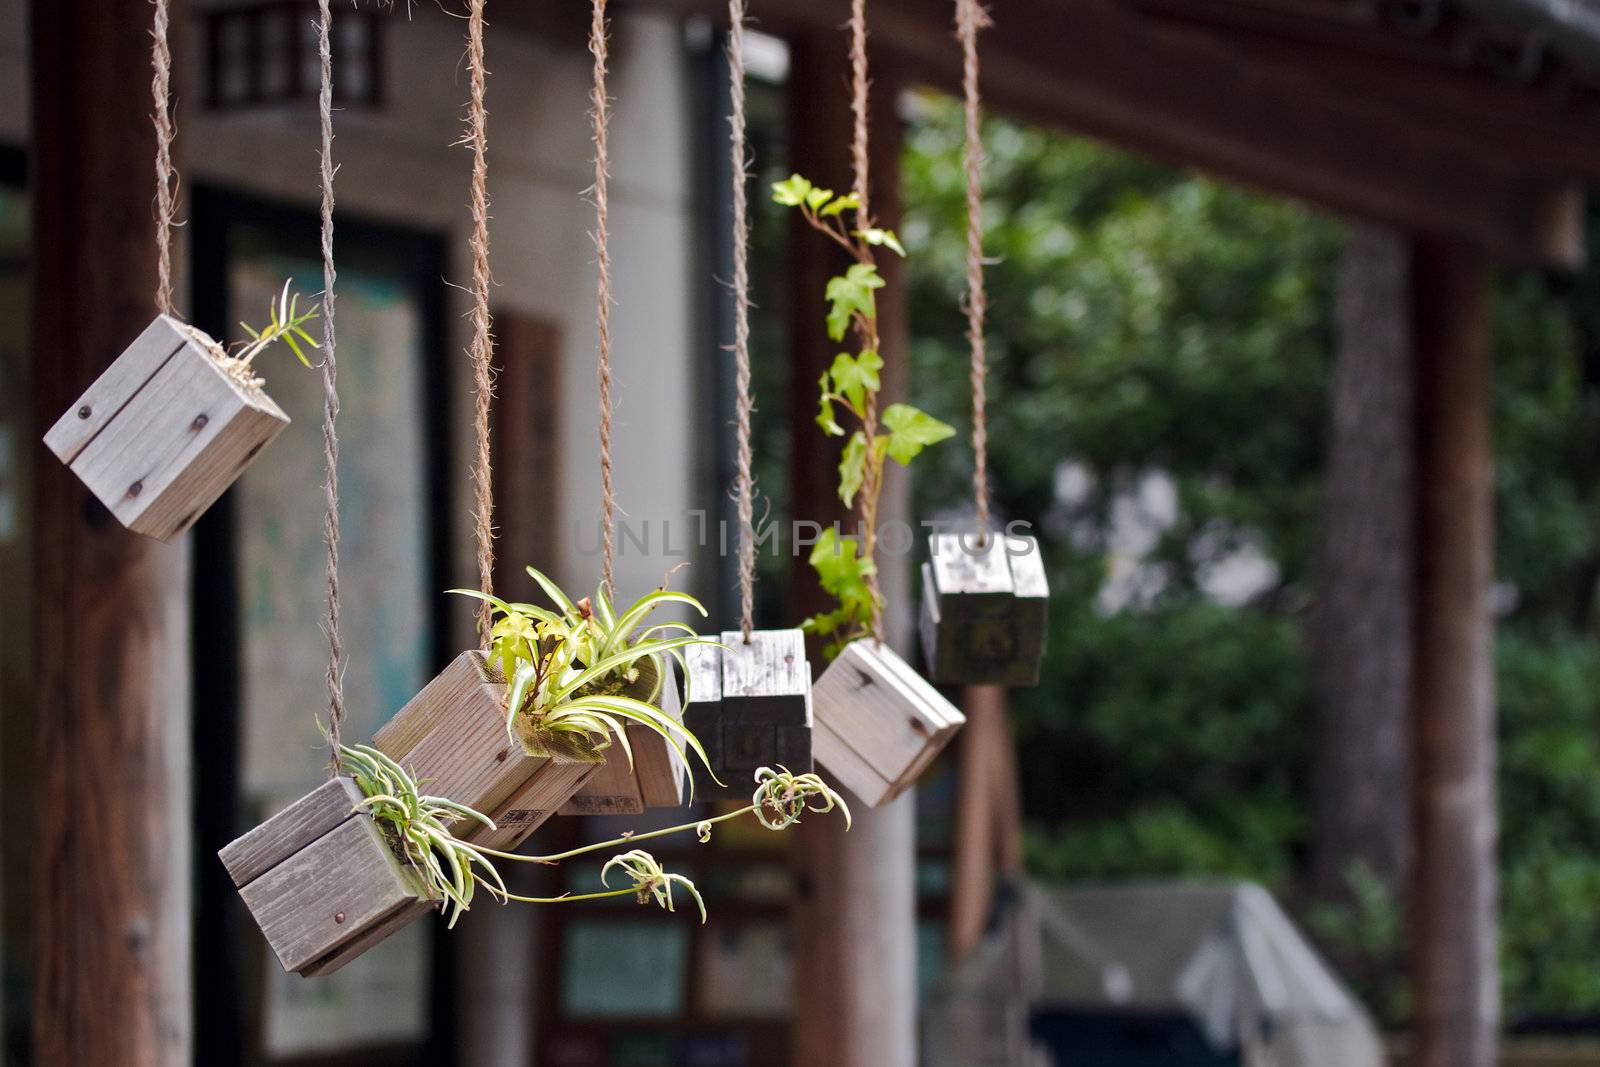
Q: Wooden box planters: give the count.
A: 7